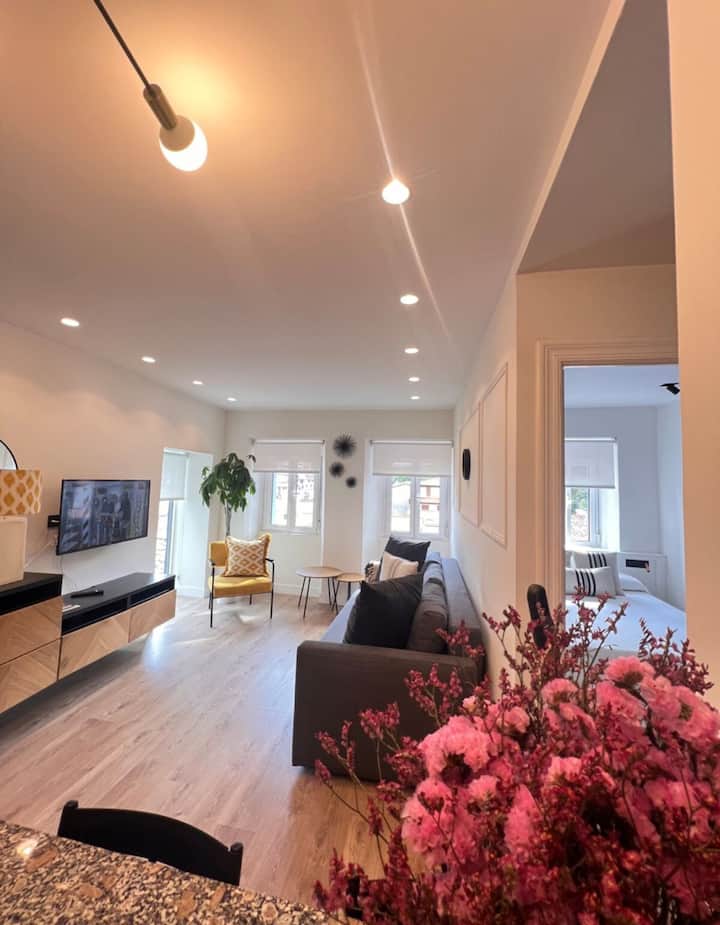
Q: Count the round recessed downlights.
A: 9